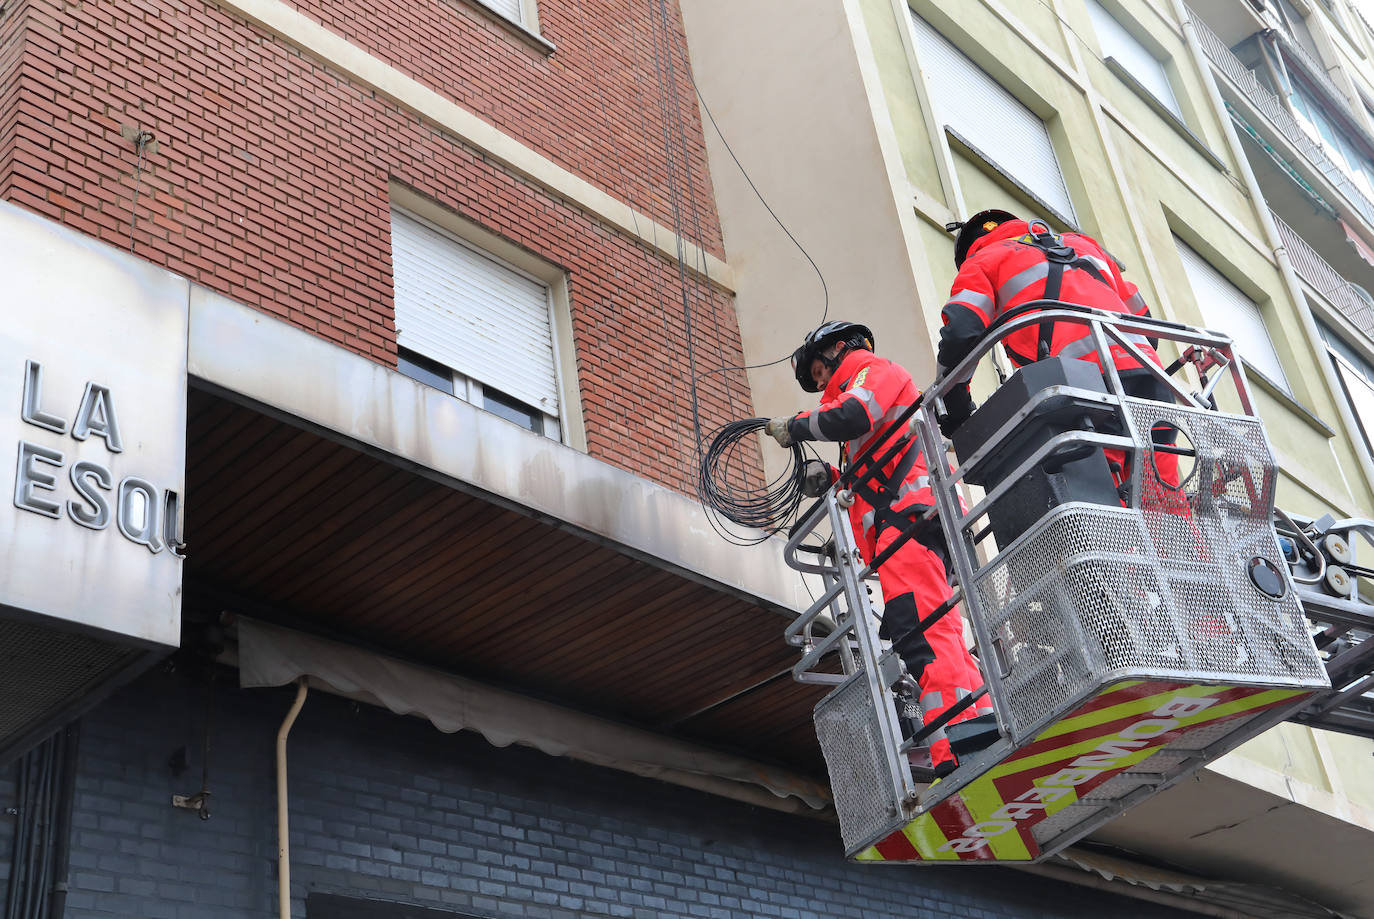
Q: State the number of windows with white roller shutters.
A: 5